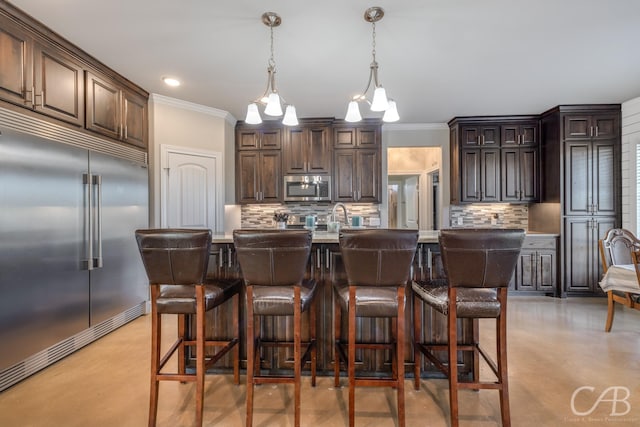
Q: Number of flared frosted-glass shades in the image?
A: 6